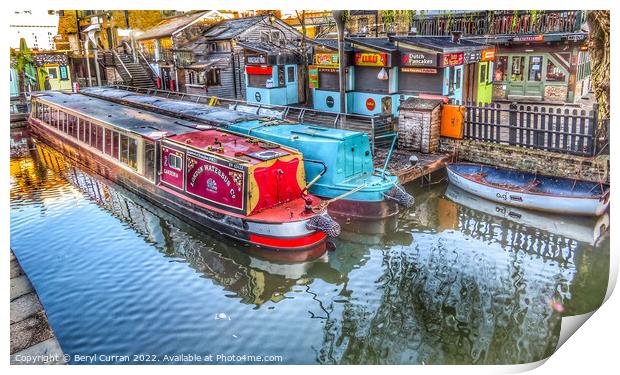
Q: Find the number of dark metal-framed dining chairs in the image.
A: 0